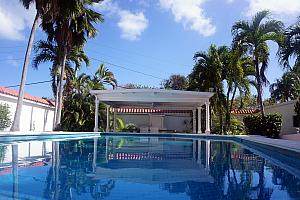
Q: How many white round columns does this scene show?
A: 6